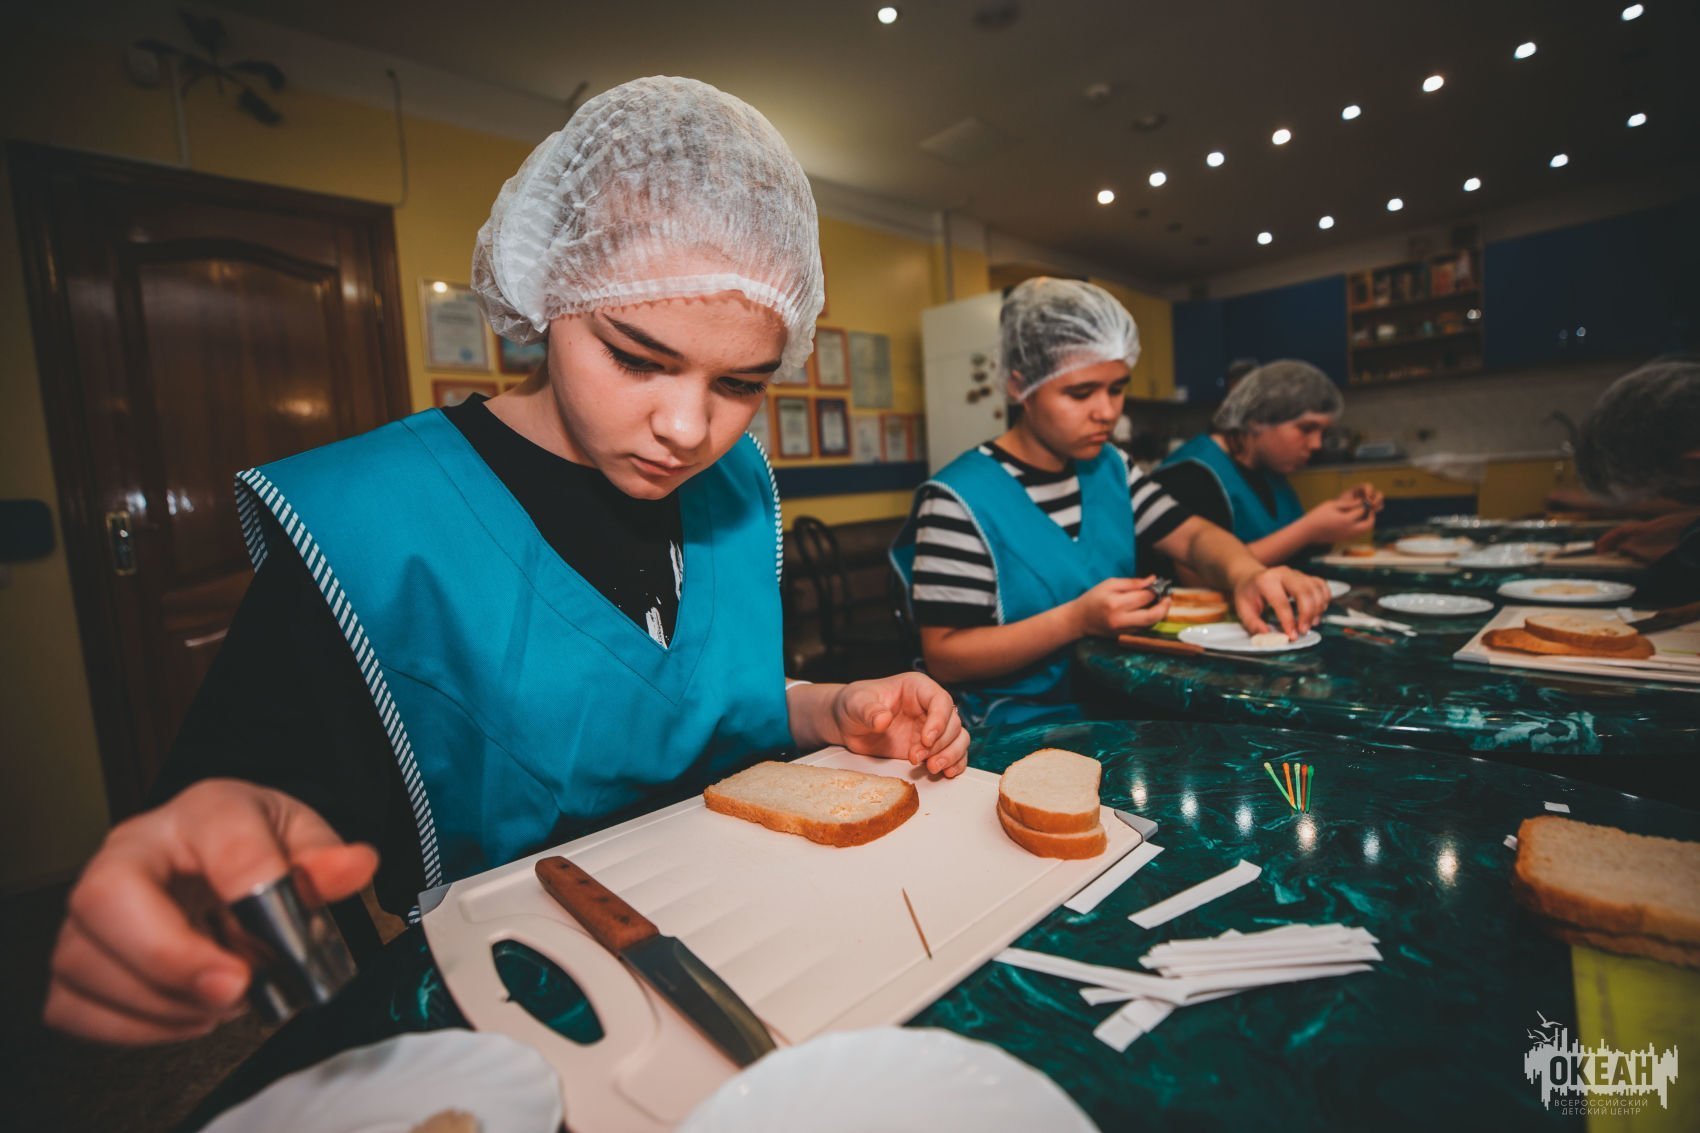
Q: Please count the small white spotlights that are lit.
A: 15